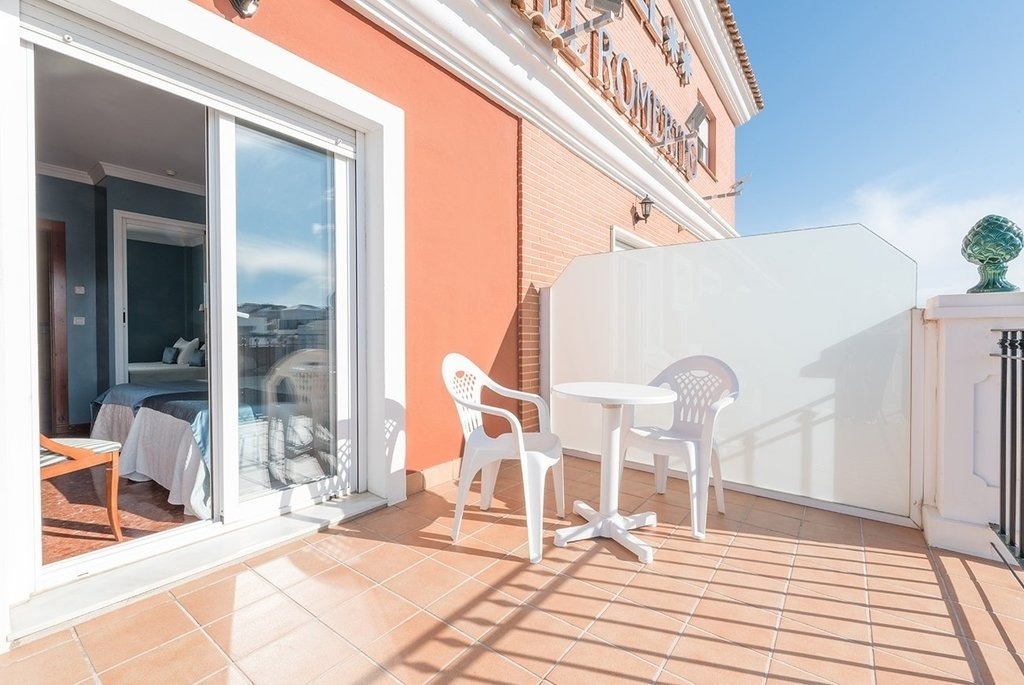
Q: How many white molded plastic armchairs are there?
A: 2